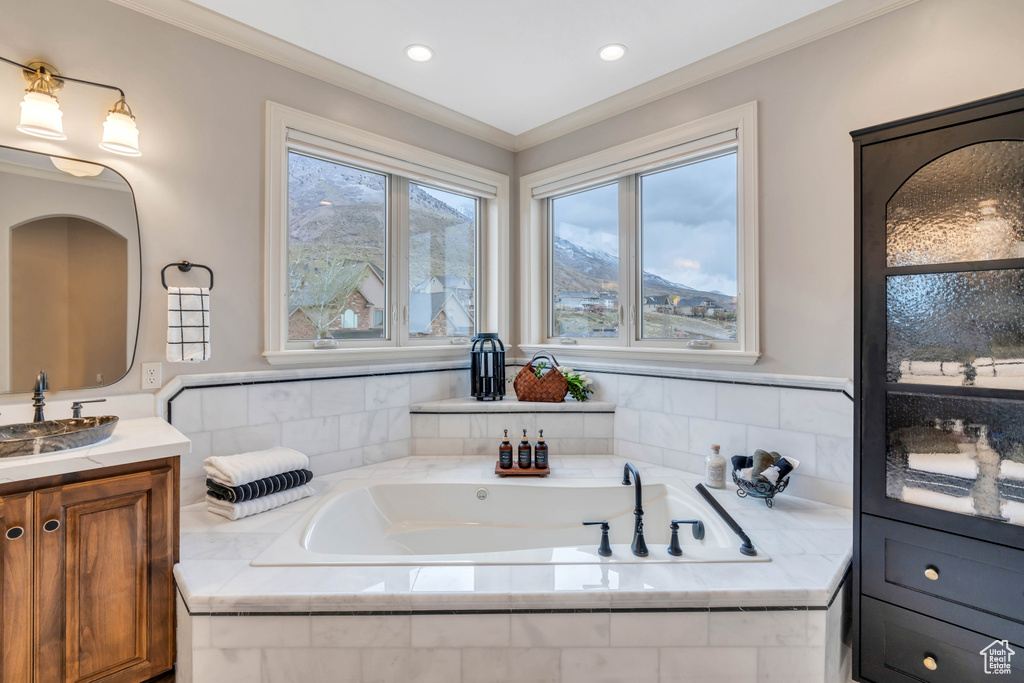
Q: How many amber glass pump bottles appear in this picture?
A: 3